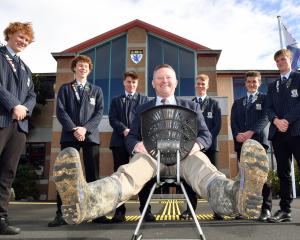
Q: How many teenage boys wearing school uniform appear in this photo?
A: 6